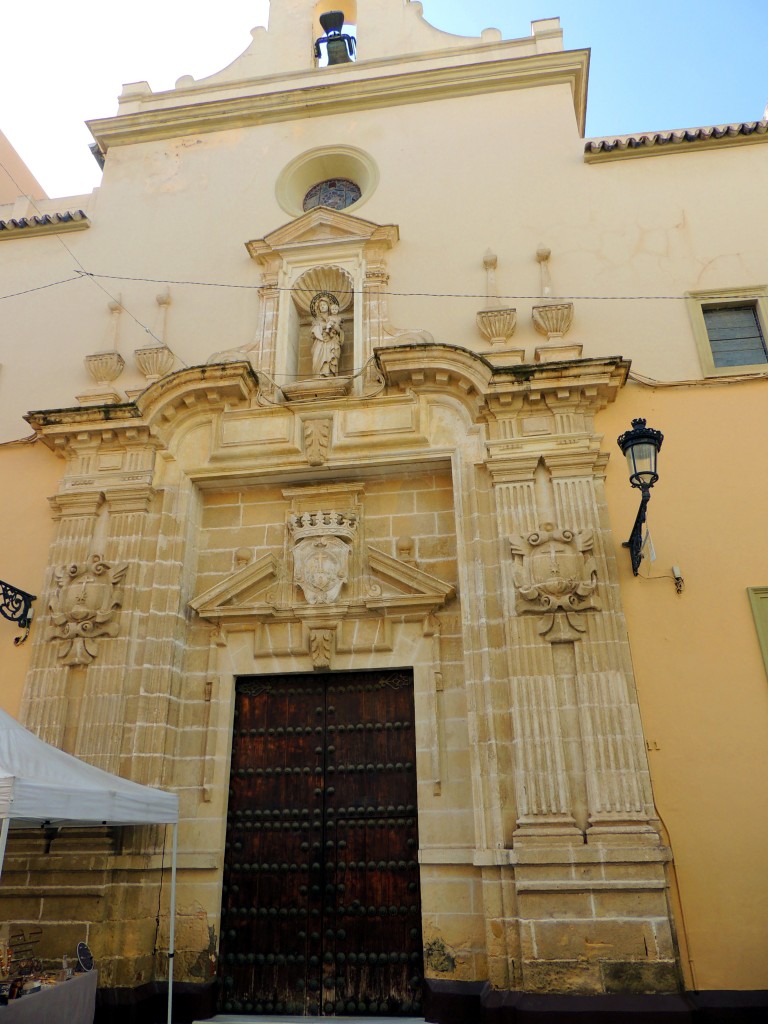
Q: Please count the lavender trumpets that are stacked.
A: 0